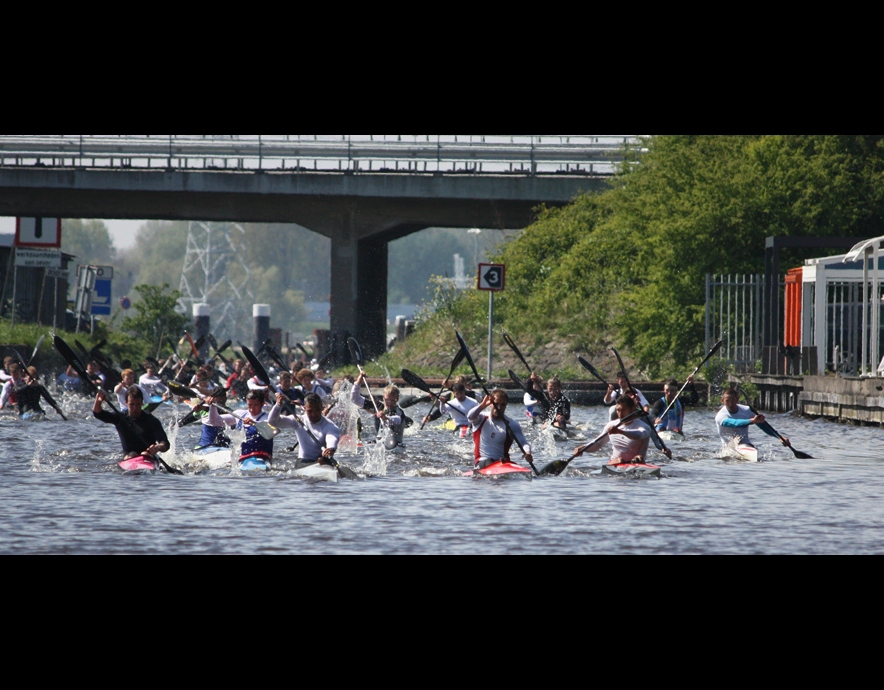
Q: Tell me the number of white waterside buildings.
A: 1